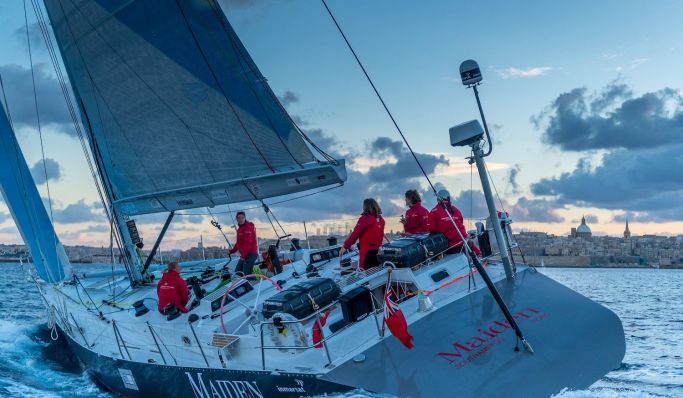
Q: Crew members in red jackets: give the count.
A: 5